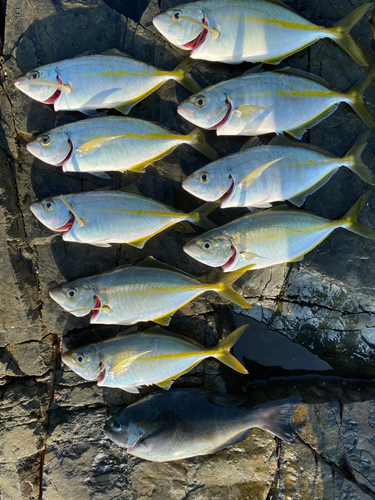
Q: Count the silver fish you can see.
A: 9